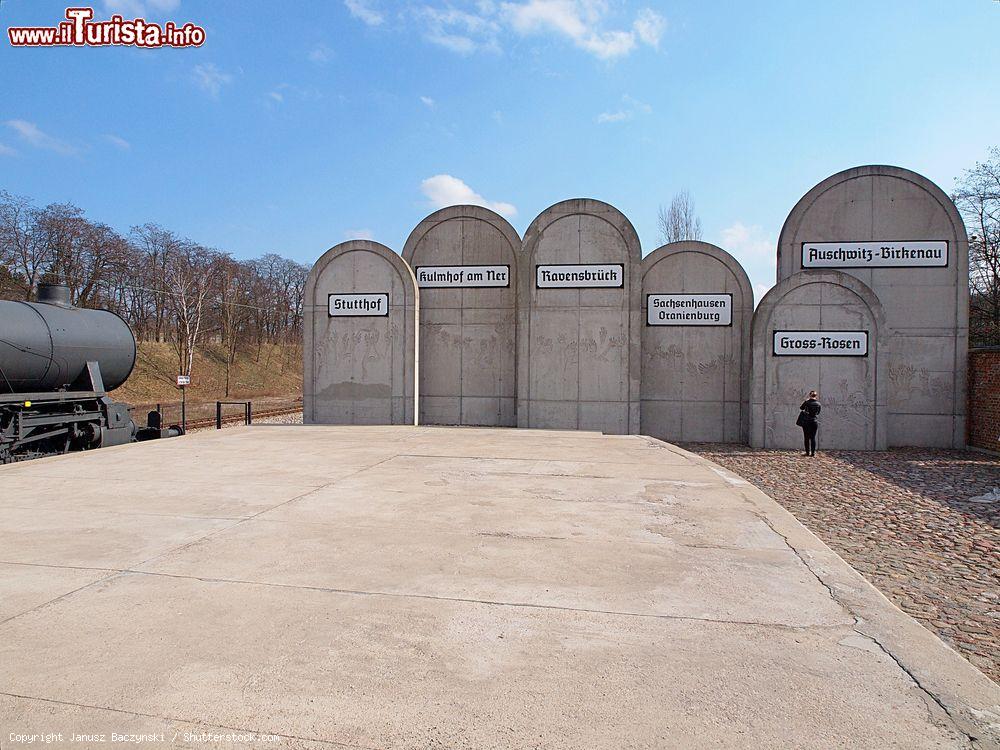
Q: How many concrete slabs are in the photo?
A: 6